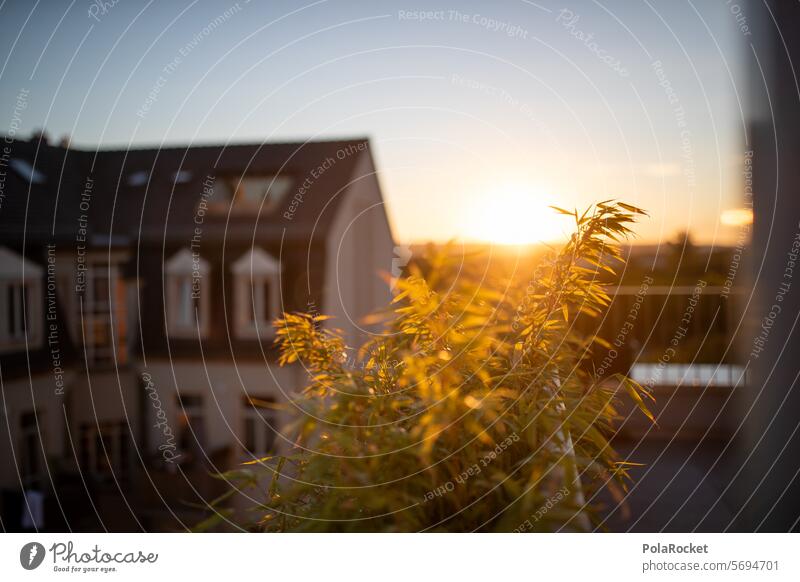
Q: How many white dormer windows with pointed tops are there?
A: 3